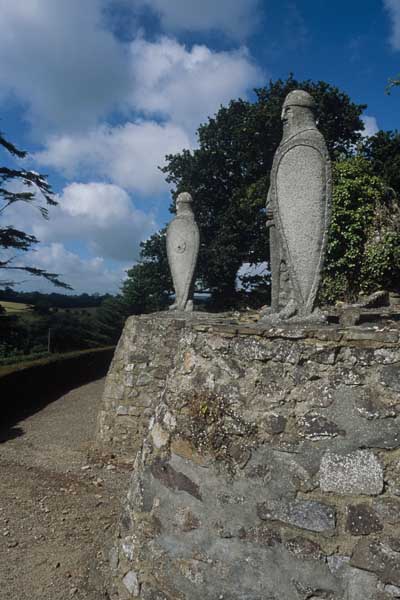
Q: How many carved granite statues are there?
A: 2